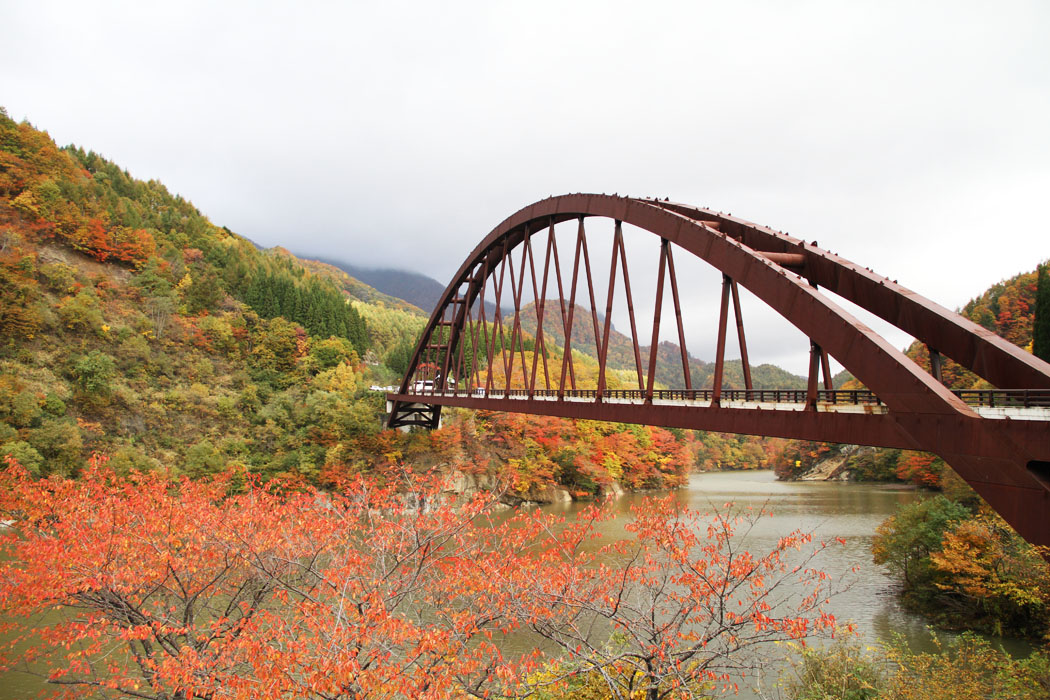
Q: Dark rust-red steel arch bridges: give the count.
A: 1